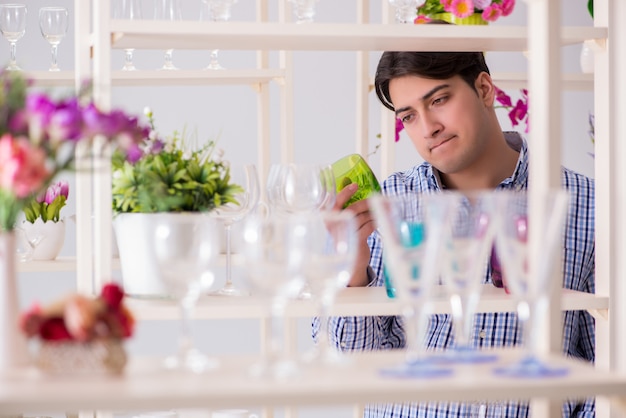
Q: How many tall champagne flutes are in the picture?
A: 3